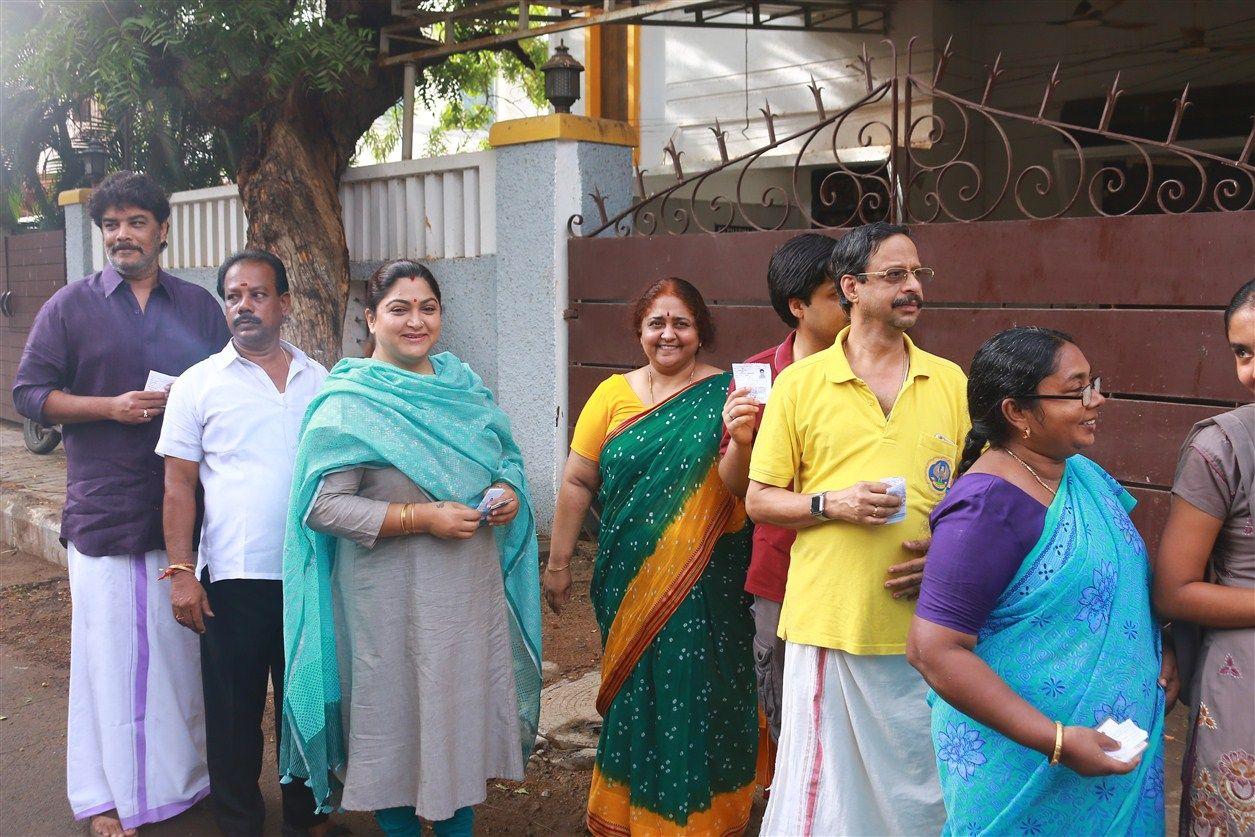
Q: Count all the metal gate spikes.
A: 13